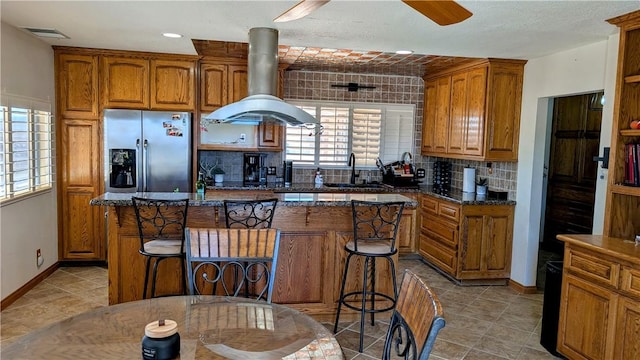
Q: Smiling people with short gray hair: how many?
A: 0